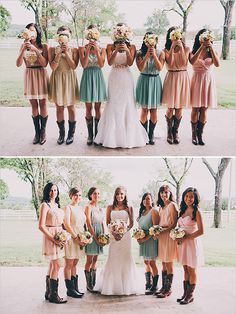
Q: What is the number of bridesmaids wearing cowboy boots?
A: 6